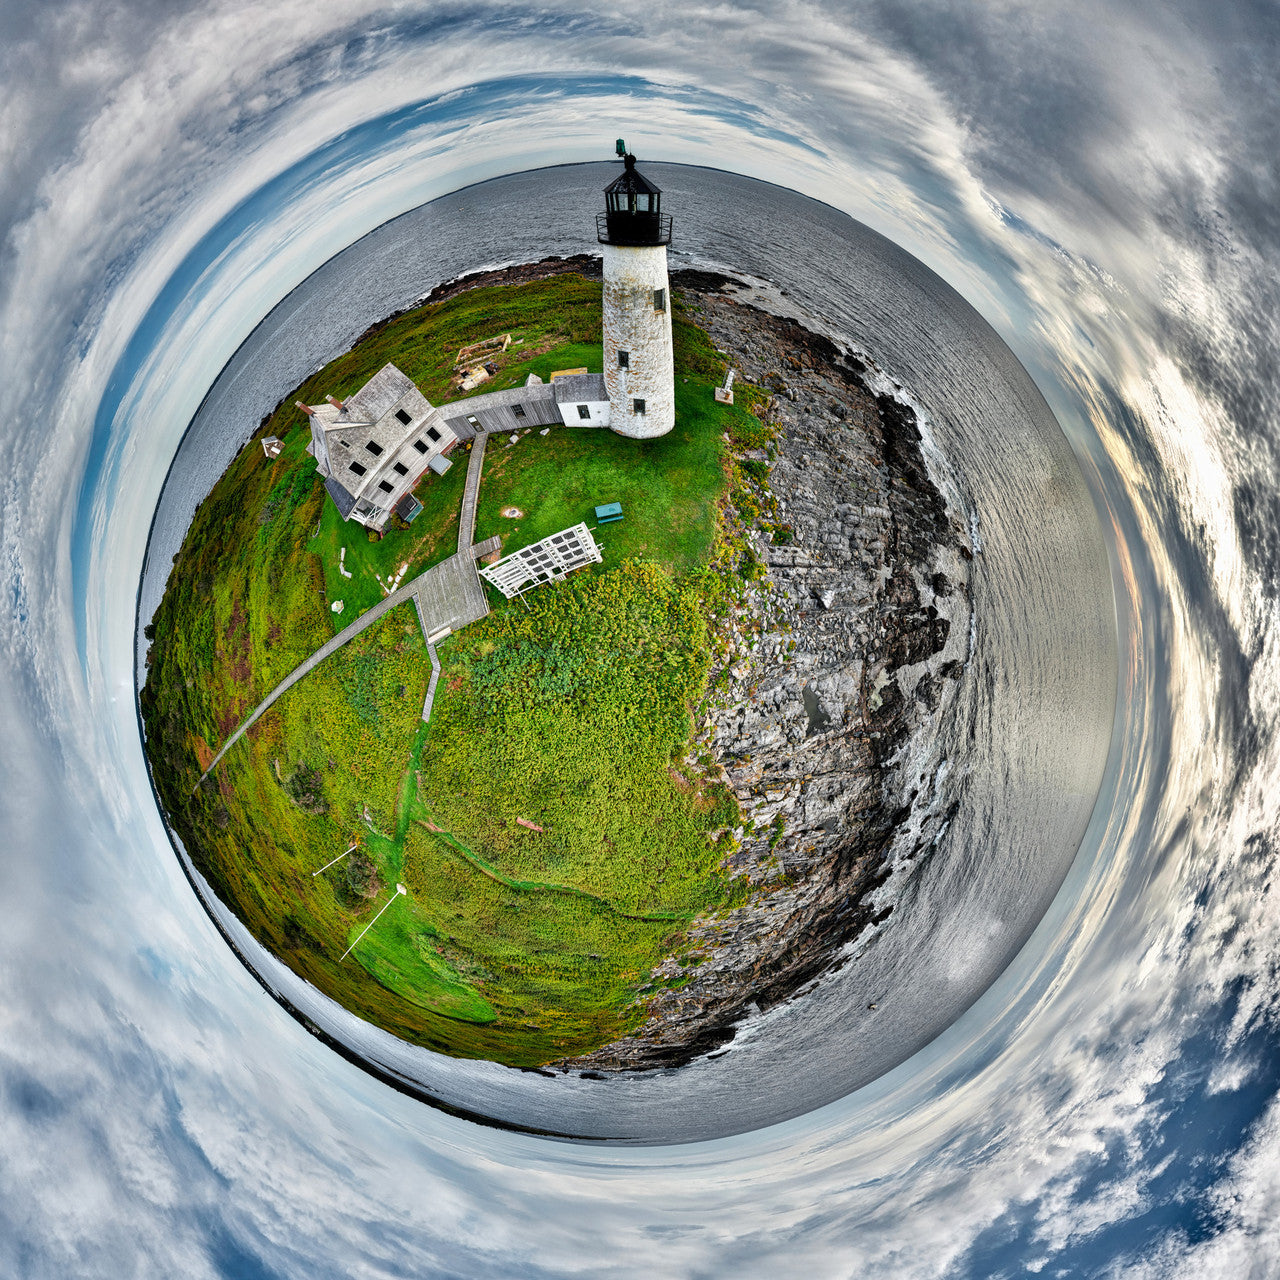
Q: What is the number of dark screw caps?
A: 0